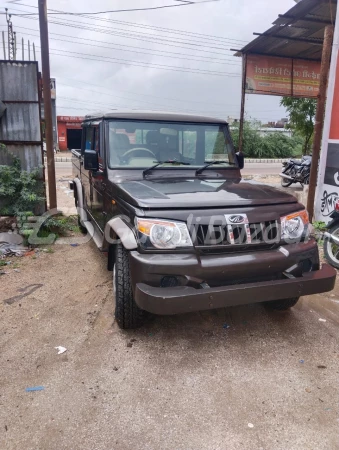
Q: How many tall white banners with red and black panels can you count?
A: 1